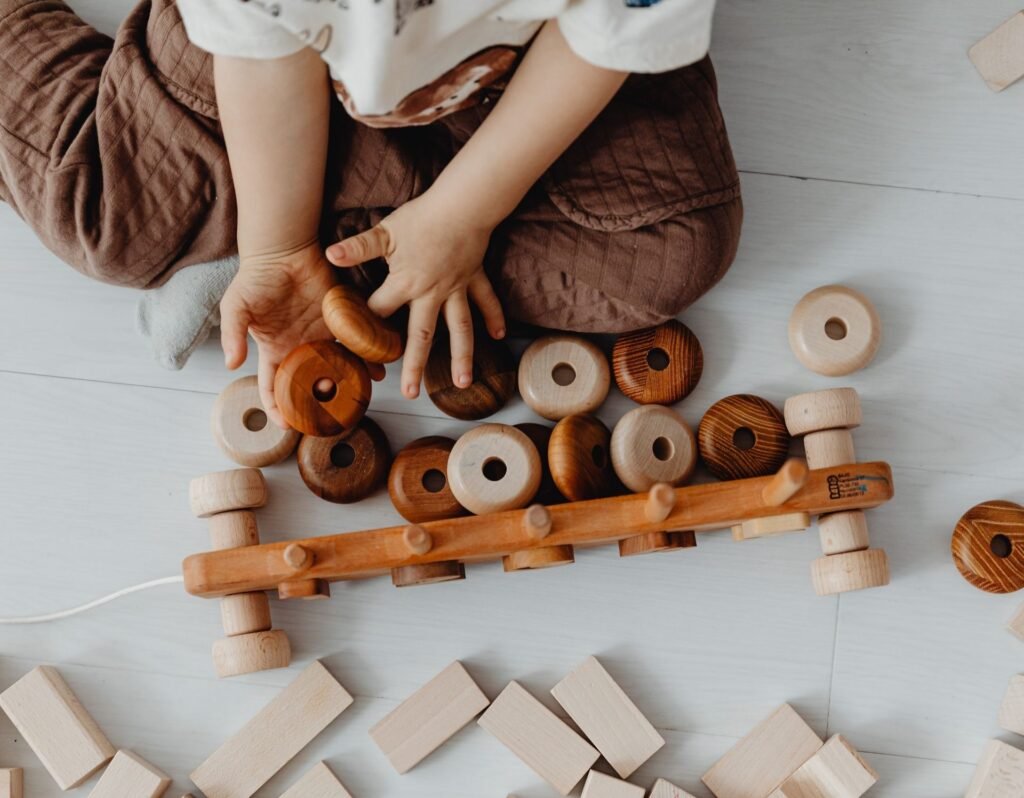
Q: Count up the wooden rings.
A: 15